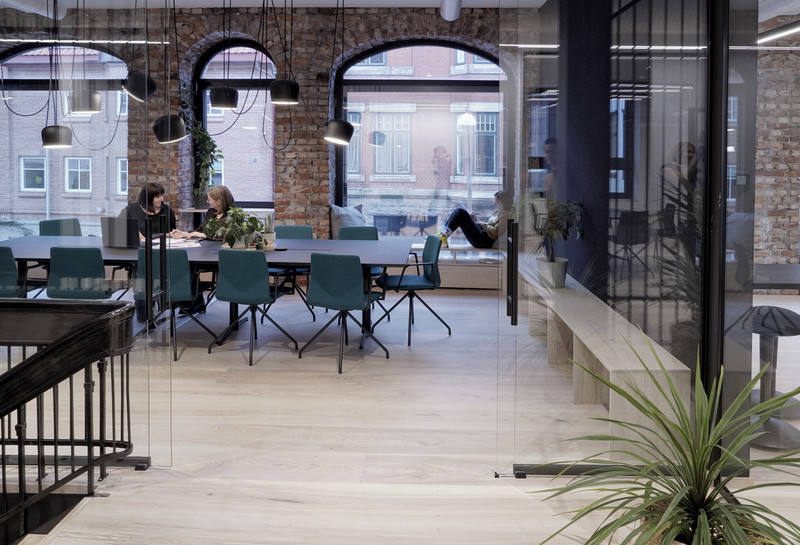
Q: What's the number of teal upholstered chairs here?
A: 9